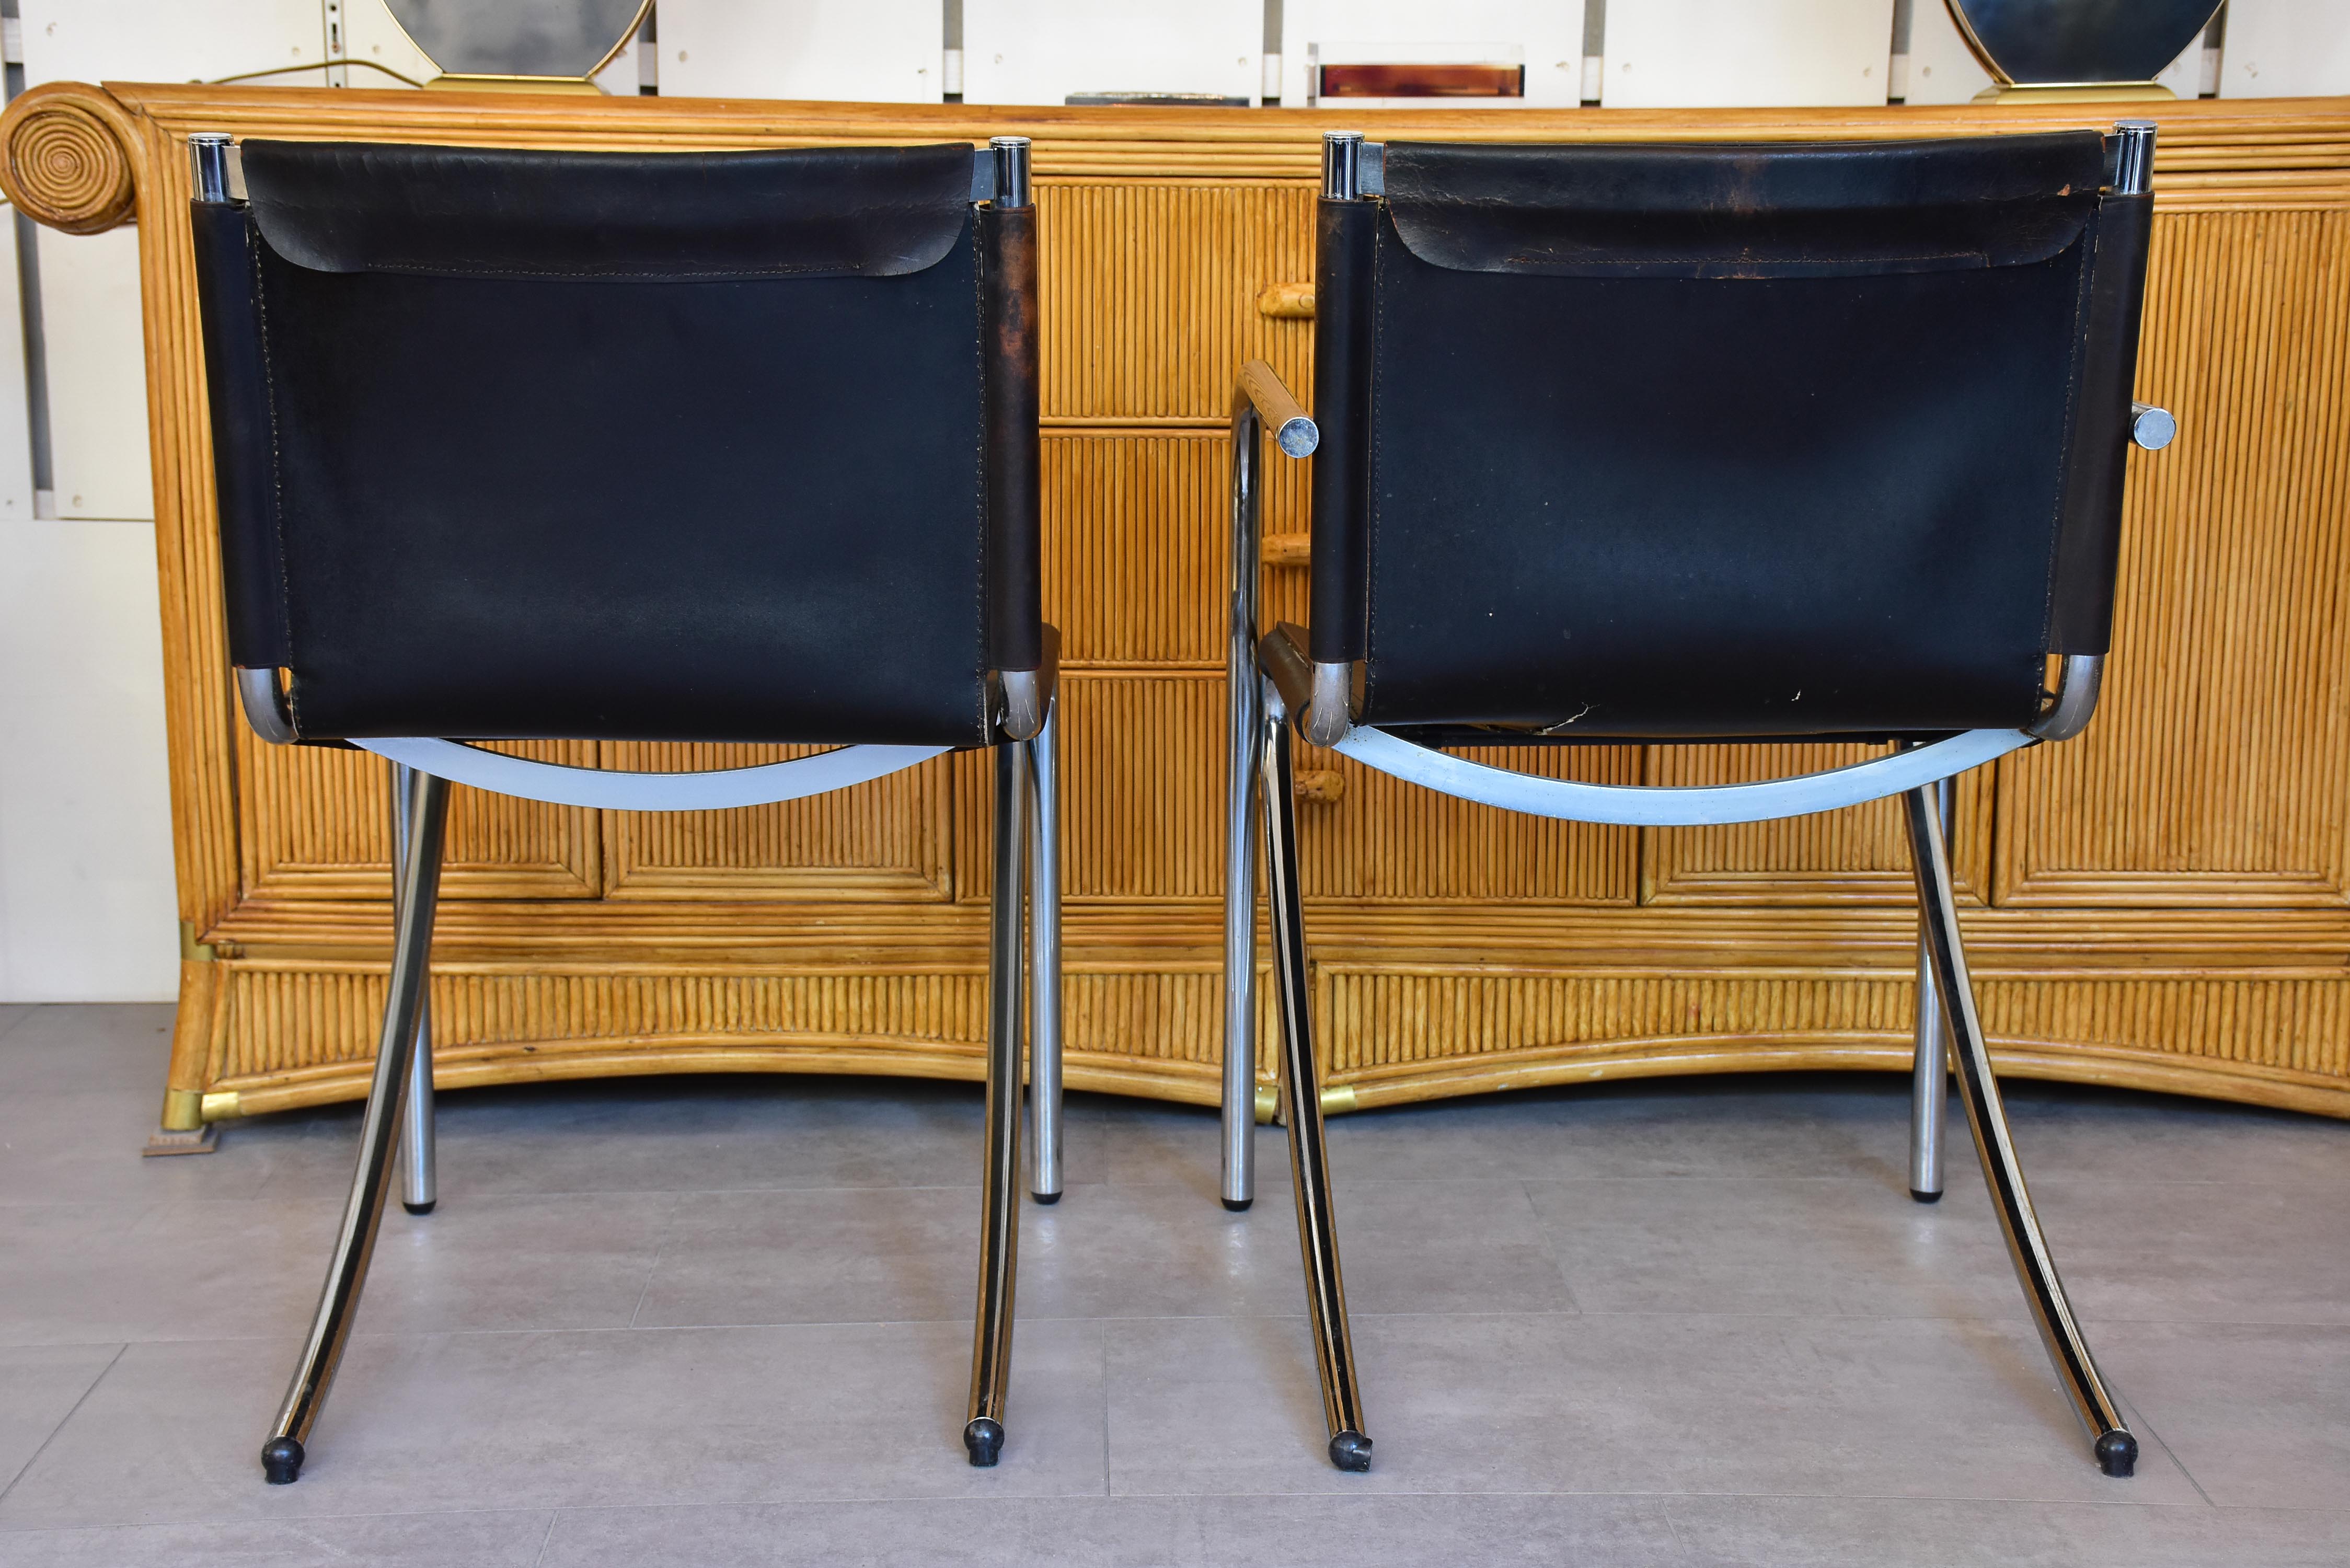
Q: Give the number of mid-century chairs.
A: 2